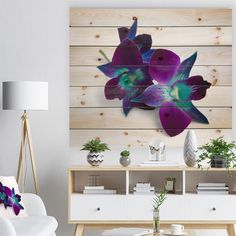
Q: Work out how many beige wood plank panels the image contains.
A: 7